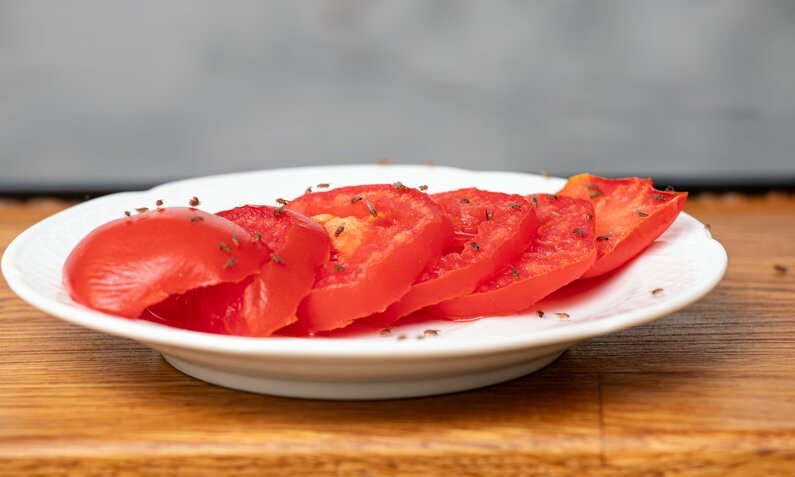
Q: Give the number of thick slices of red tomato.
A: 6